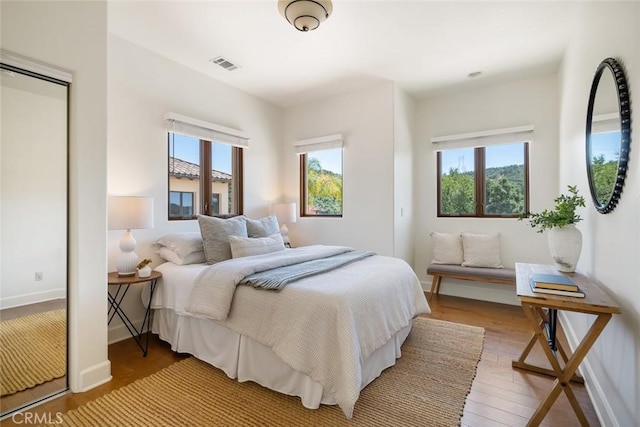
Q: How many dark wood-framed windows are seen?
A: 3